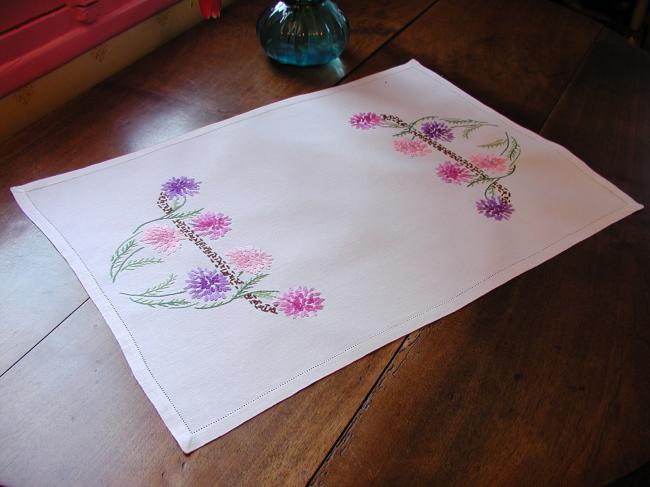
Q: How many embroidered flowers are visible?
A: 12